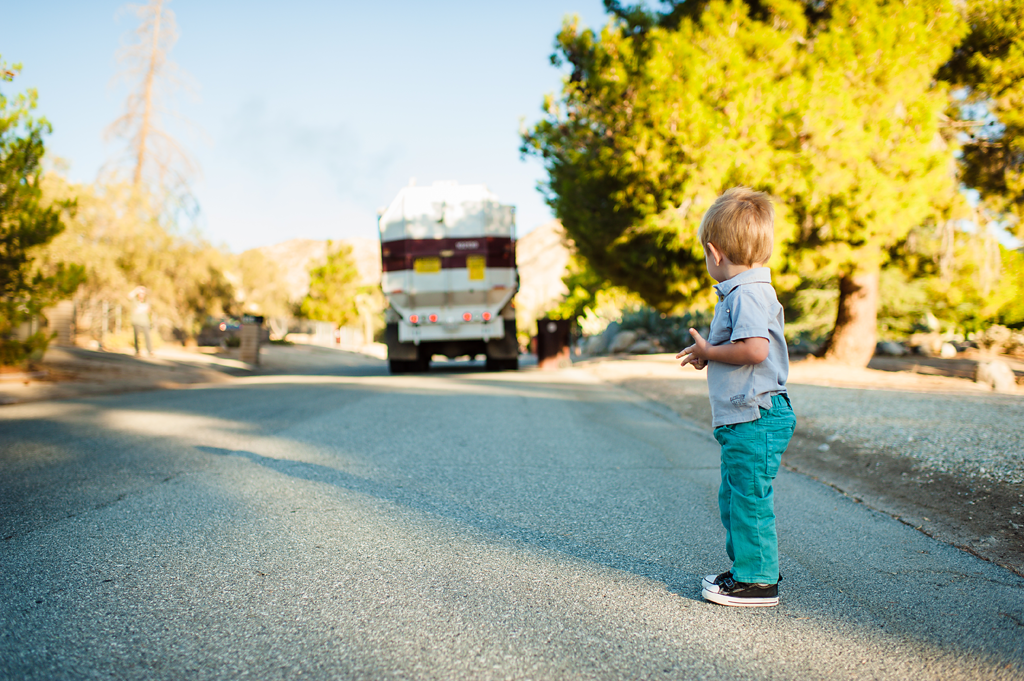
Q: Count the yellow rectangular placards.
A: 2